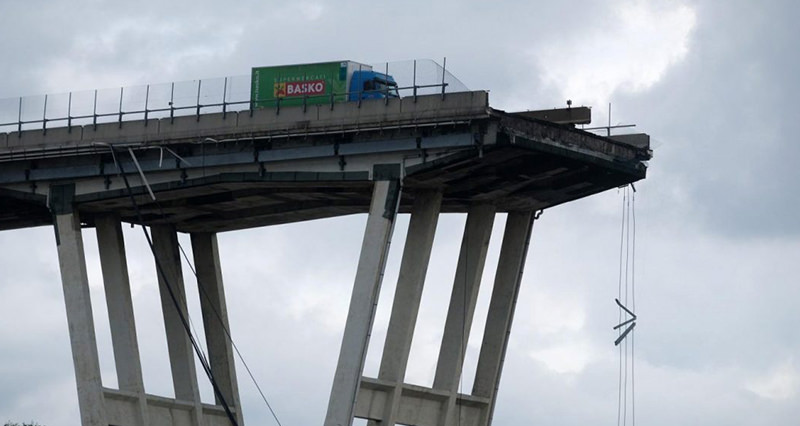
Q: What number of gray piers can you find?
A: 8